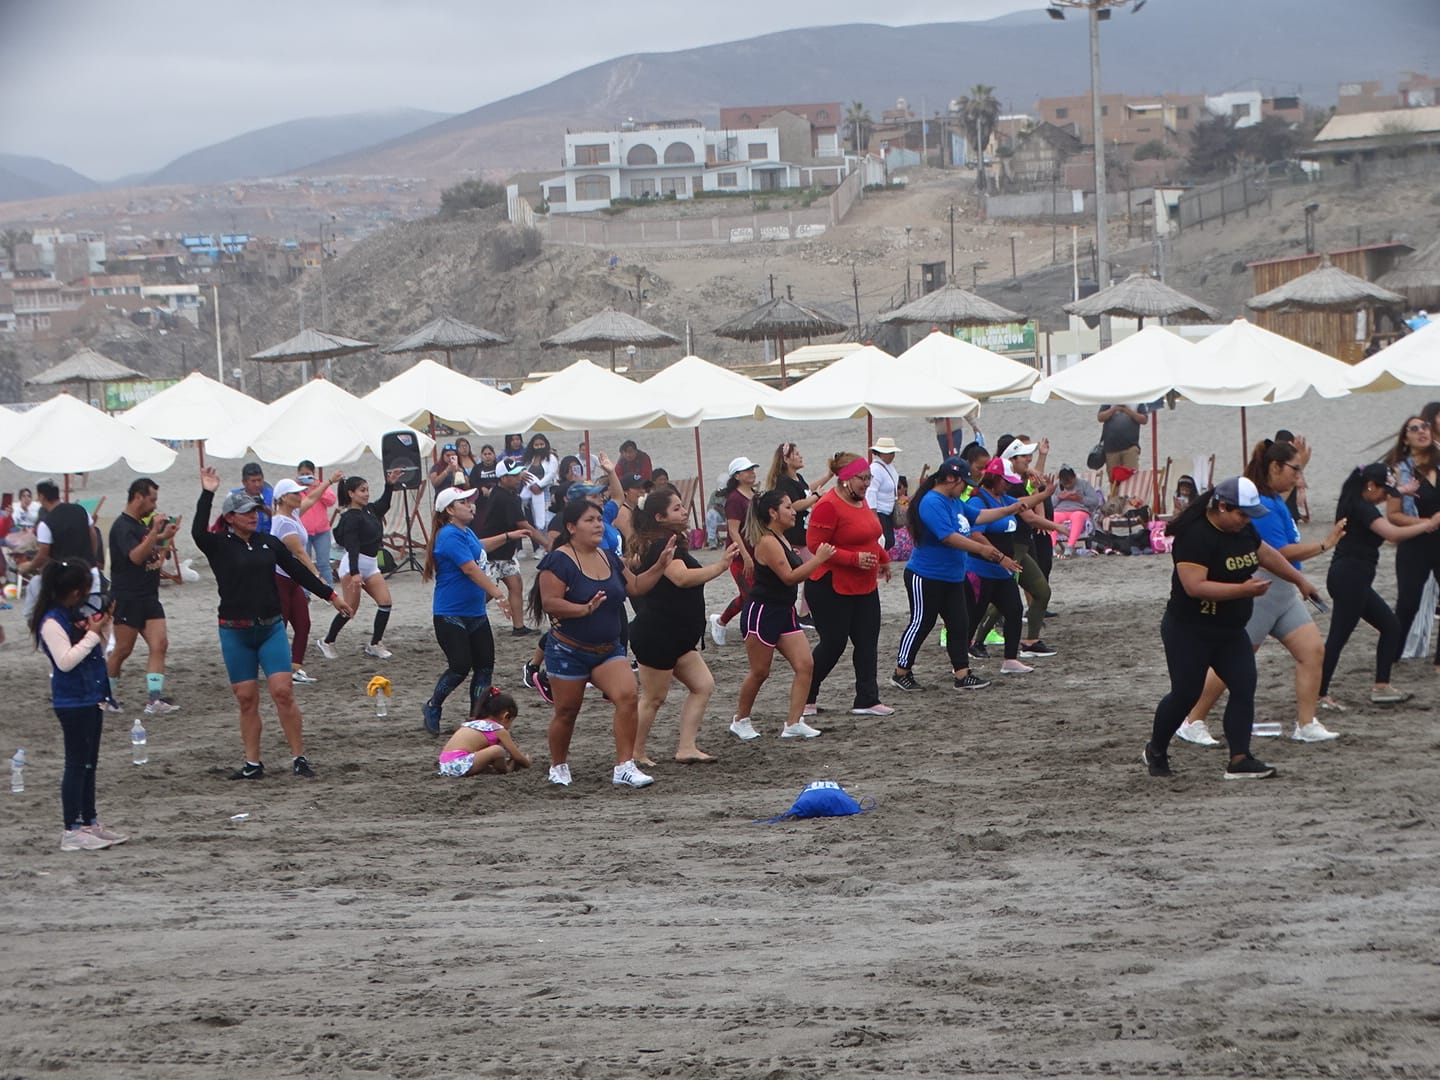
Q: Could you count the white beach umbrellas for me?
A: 12